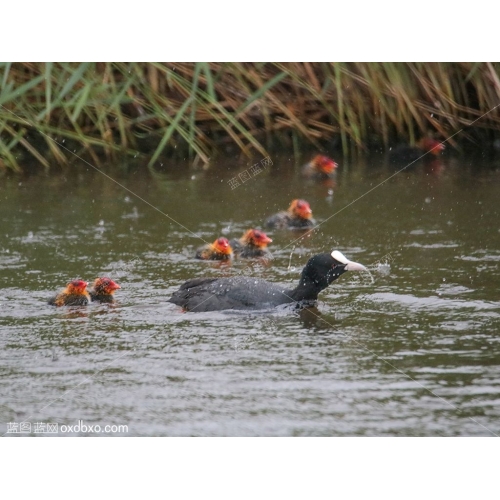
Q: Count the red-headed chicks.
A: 7